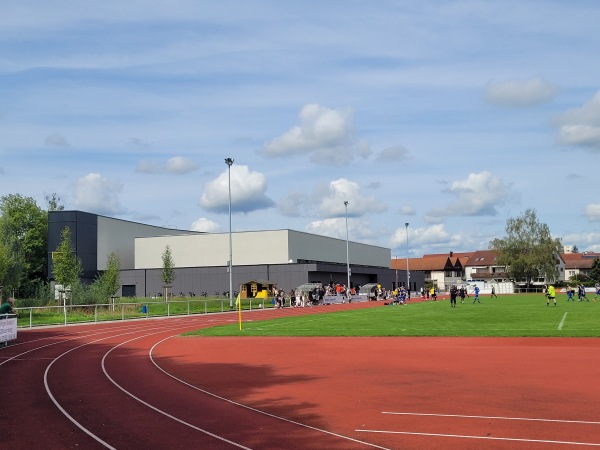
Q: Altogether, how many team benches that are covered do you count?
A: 2